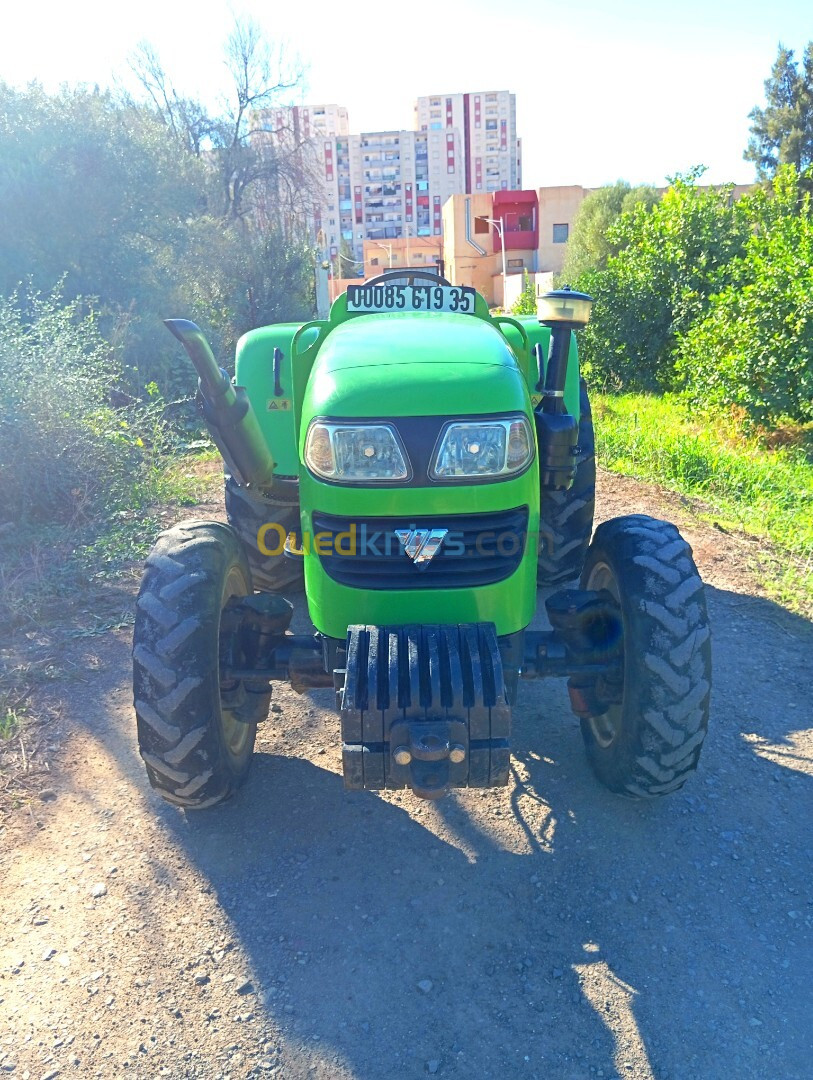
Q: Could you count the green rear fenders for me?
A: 2